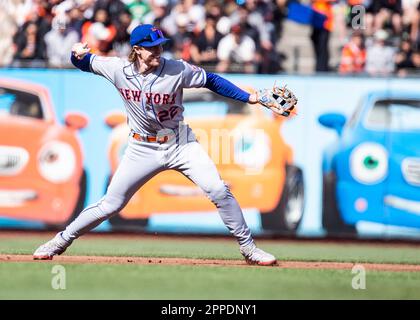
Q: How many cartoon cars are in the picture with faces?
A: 3